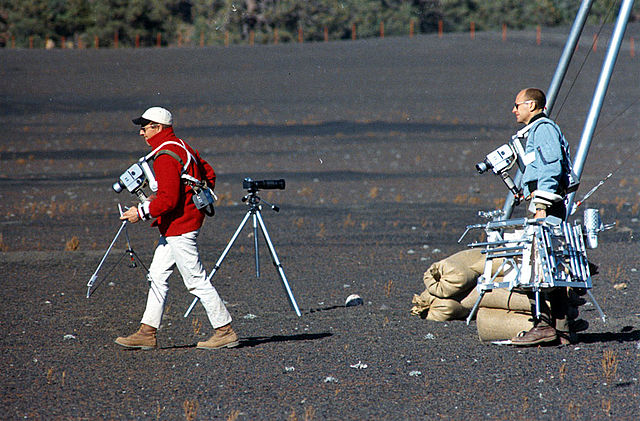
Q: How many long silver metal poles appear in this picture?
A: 2